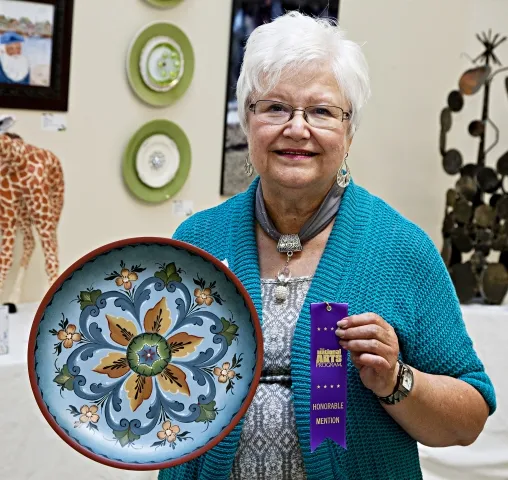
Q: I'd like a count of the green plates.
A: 3